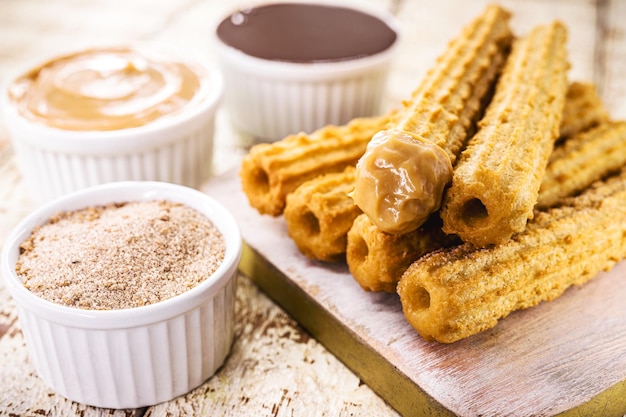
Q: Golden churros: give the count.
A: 6